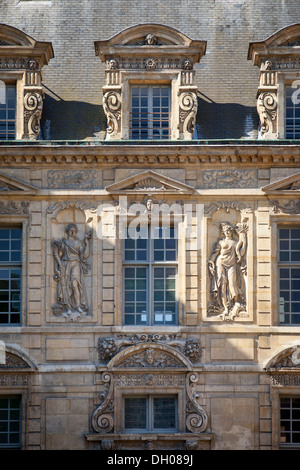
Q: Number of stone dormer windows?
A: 3